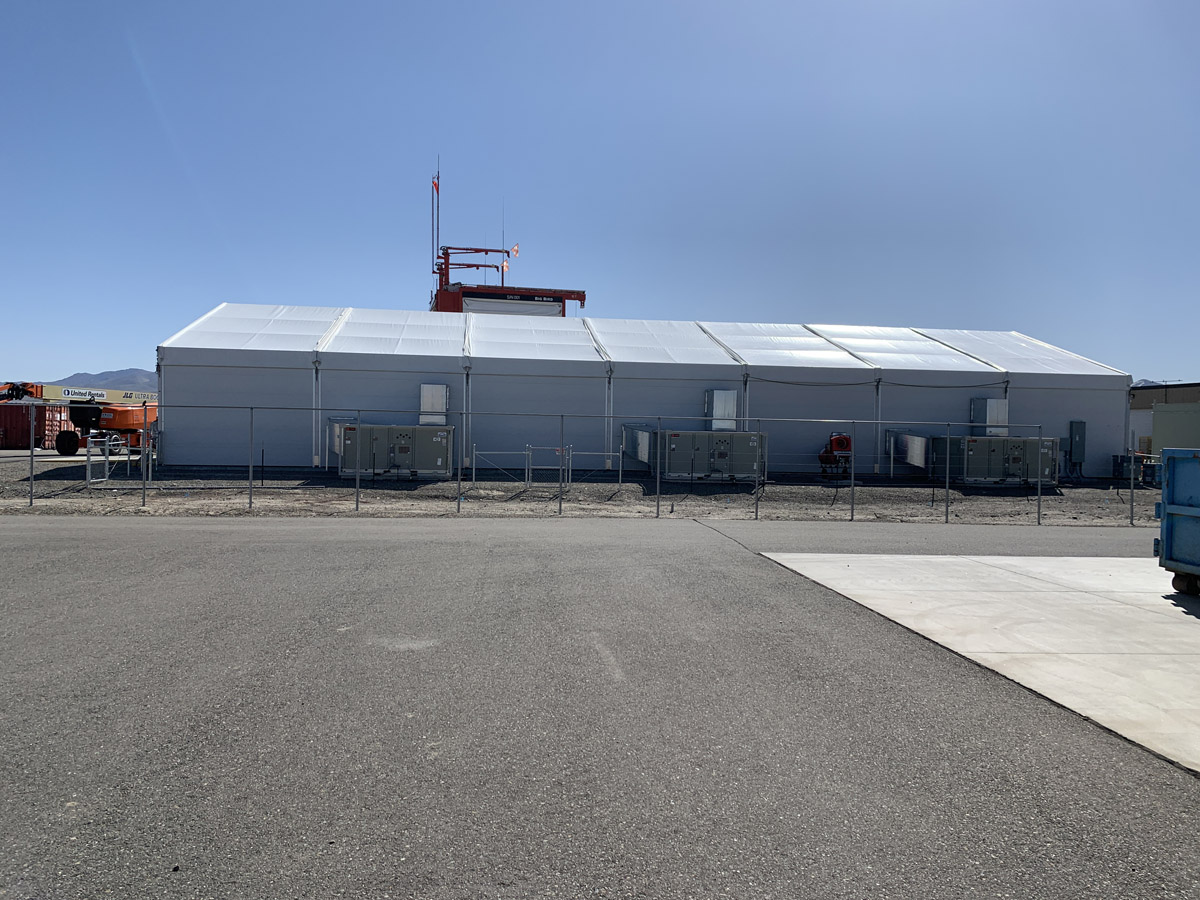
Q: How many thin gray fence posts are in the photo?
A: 12